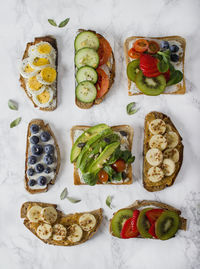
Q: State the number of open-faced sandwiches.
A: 8